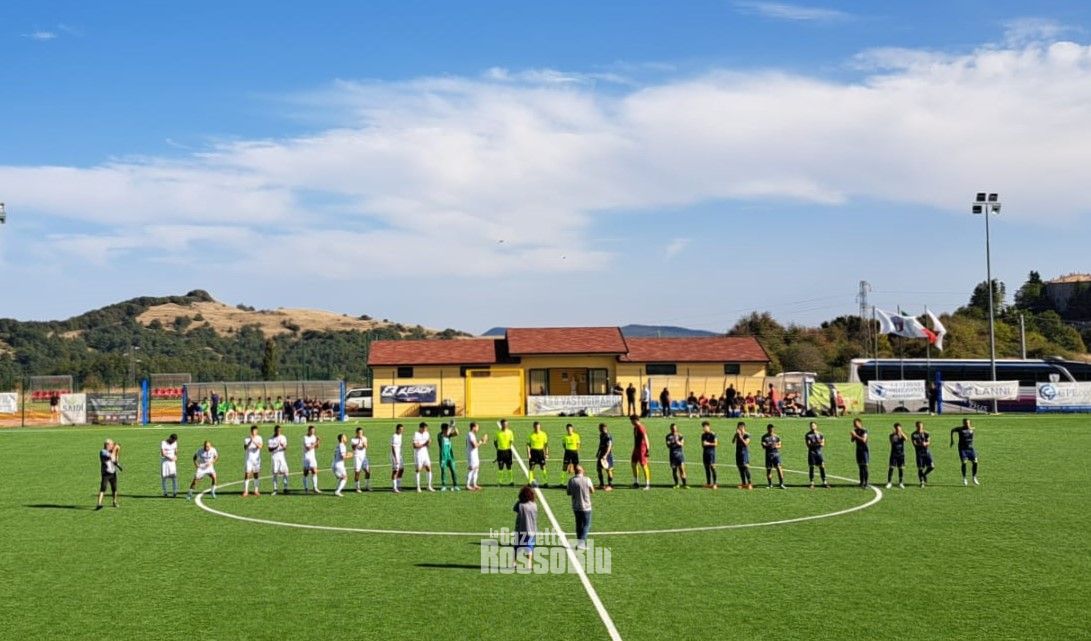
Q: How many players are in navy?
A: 10